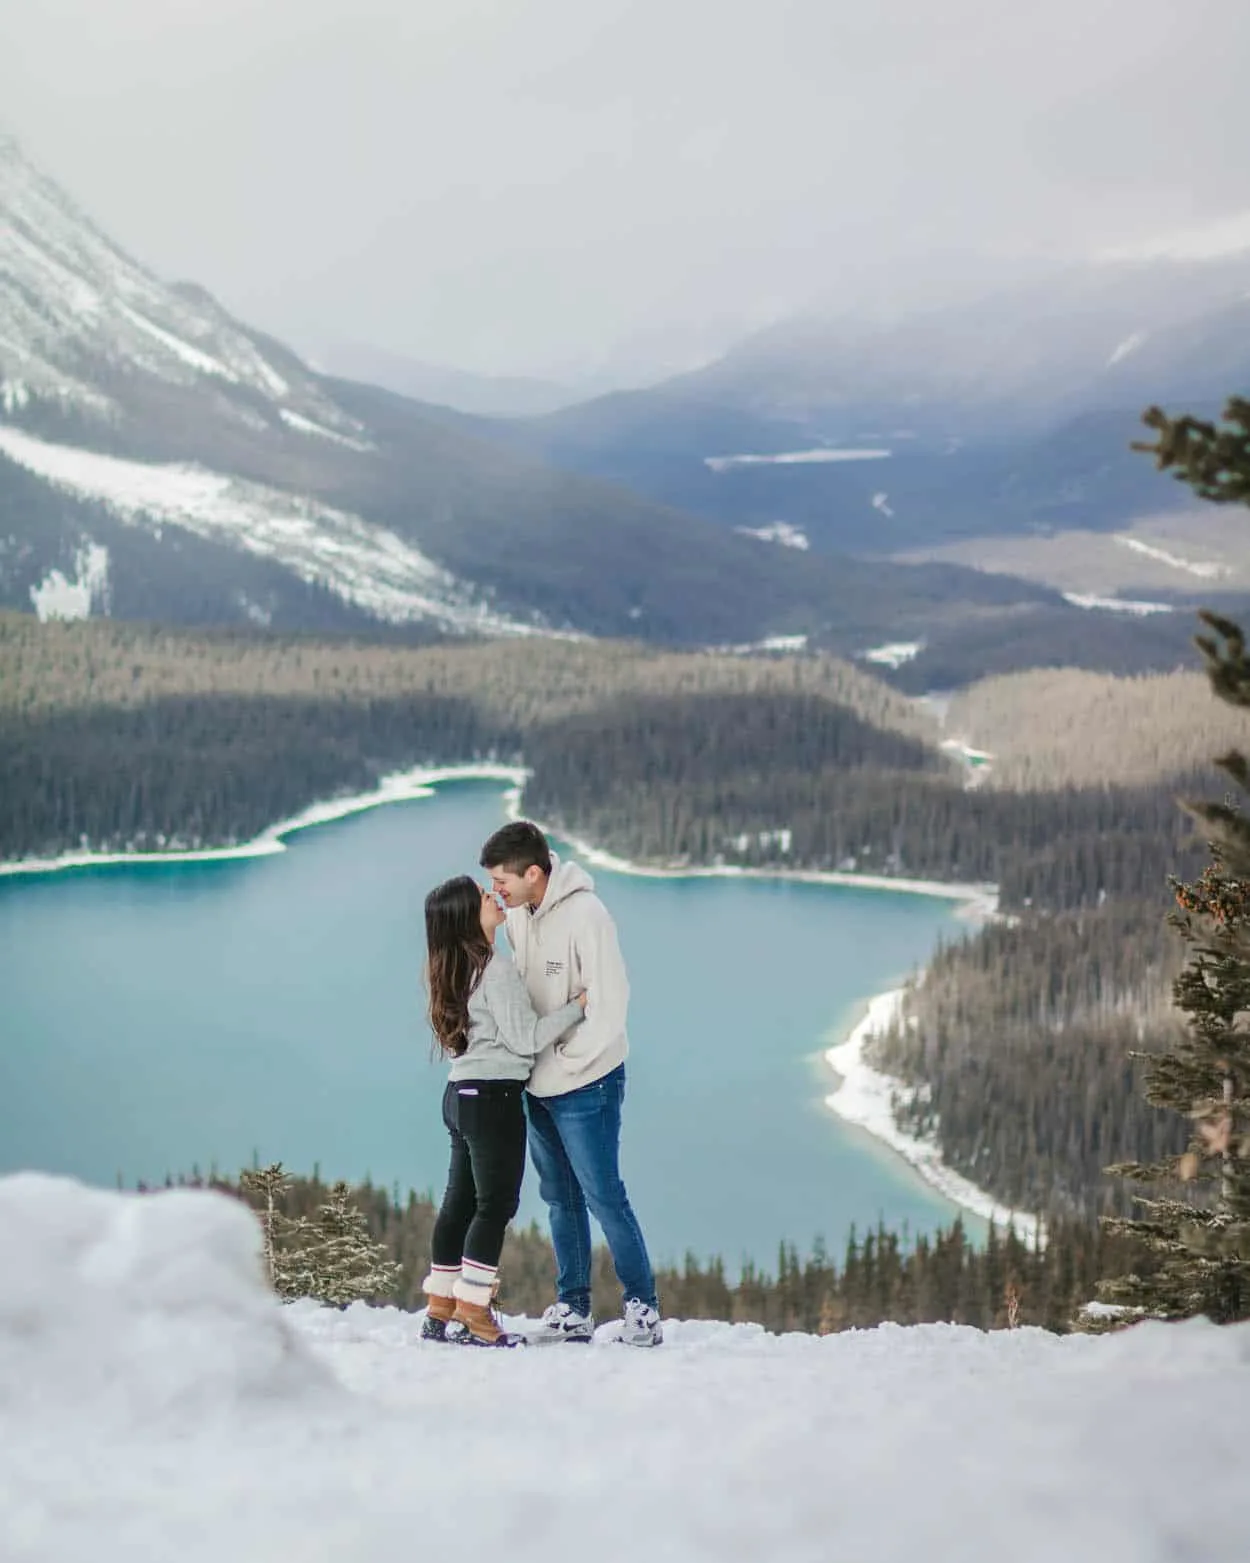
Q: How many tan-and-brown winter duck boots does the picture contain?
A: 2